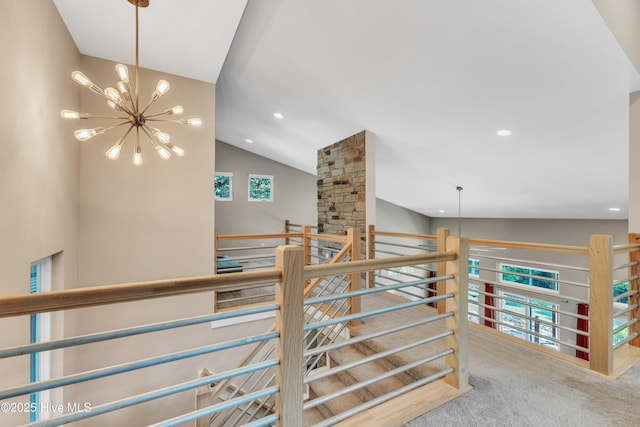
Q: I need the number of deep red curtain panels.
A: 3